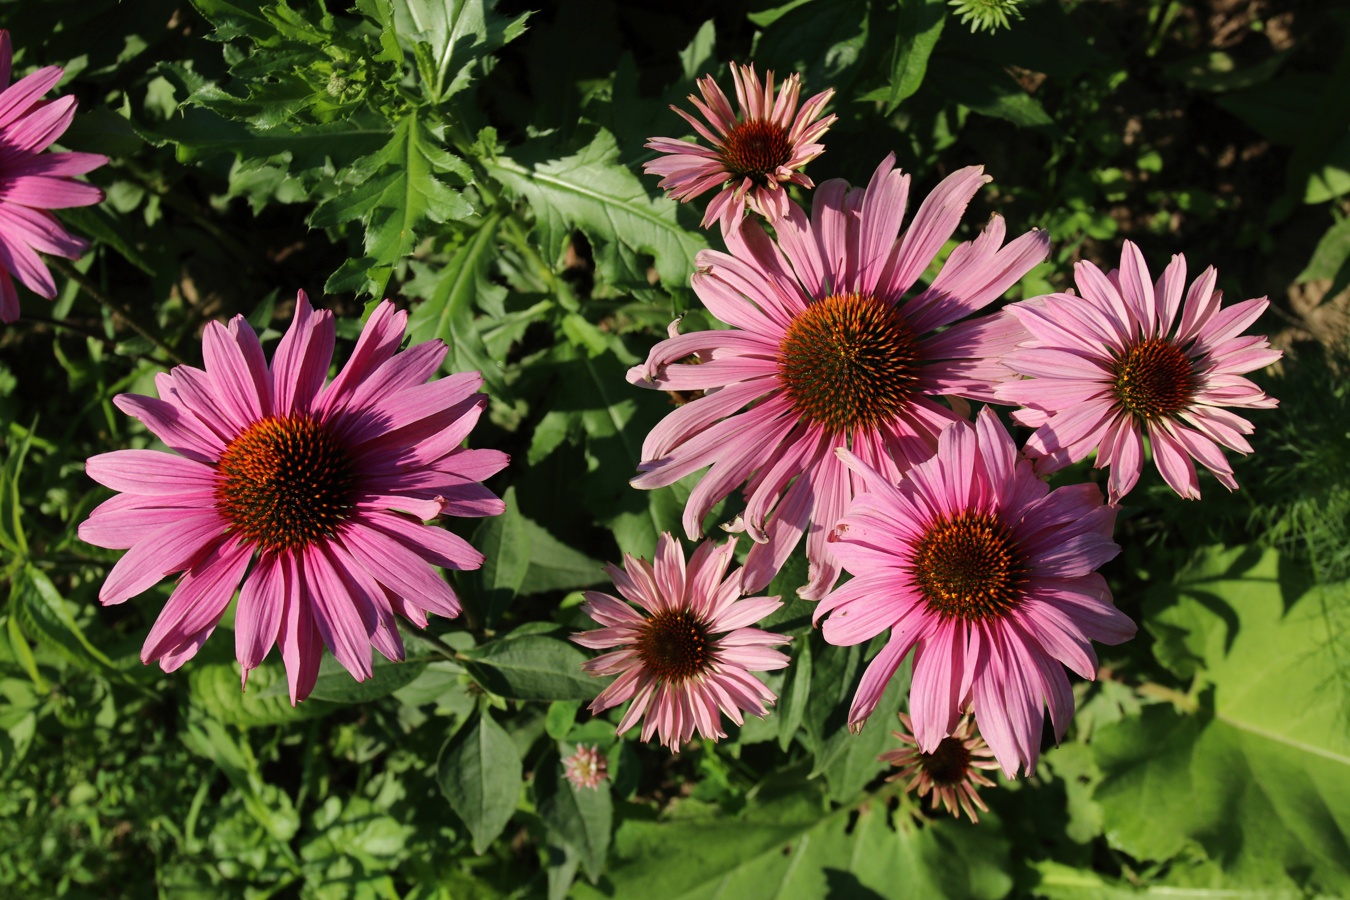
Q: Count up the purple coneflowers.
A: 8